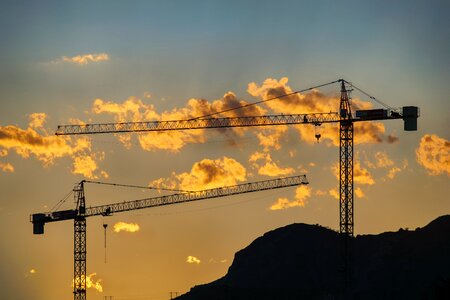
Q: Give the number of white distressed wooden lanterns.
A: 0